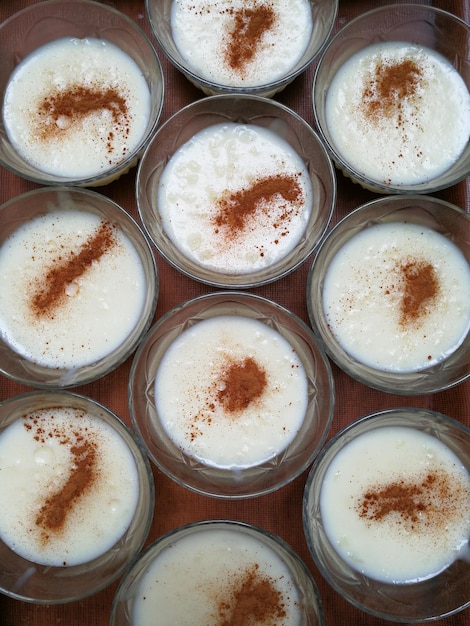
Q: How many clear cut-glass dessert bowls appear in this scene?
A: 10